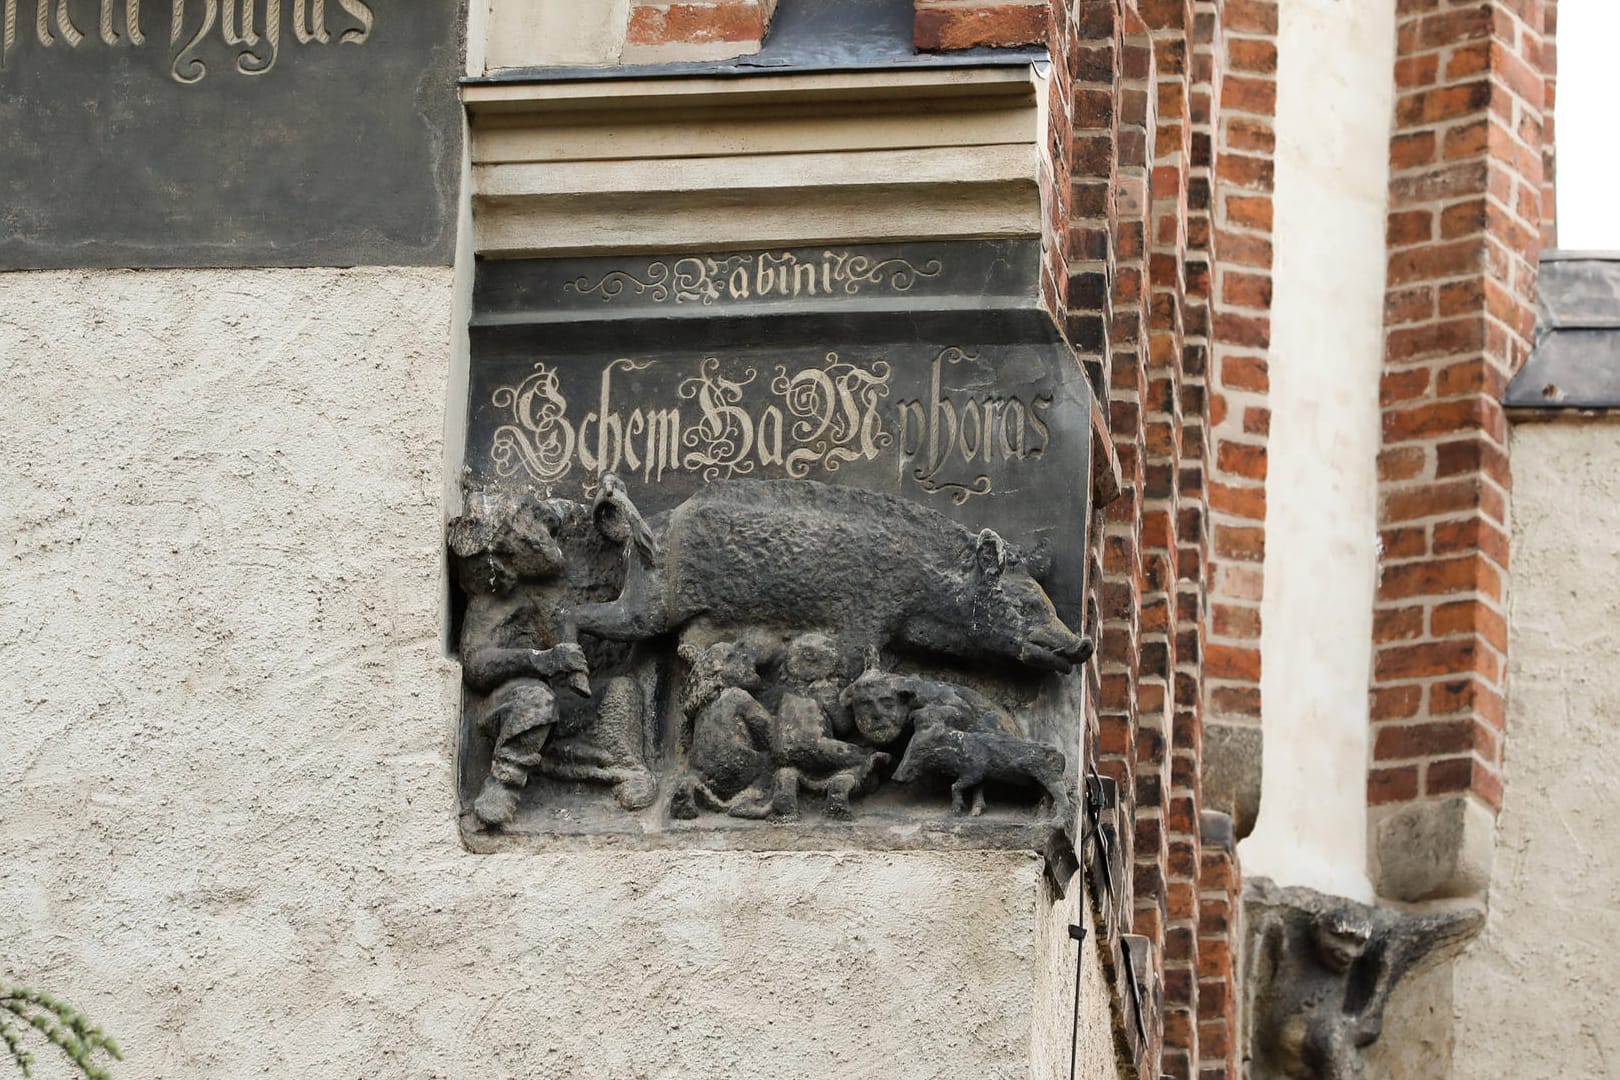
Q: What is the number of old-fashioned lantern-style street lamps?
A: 0